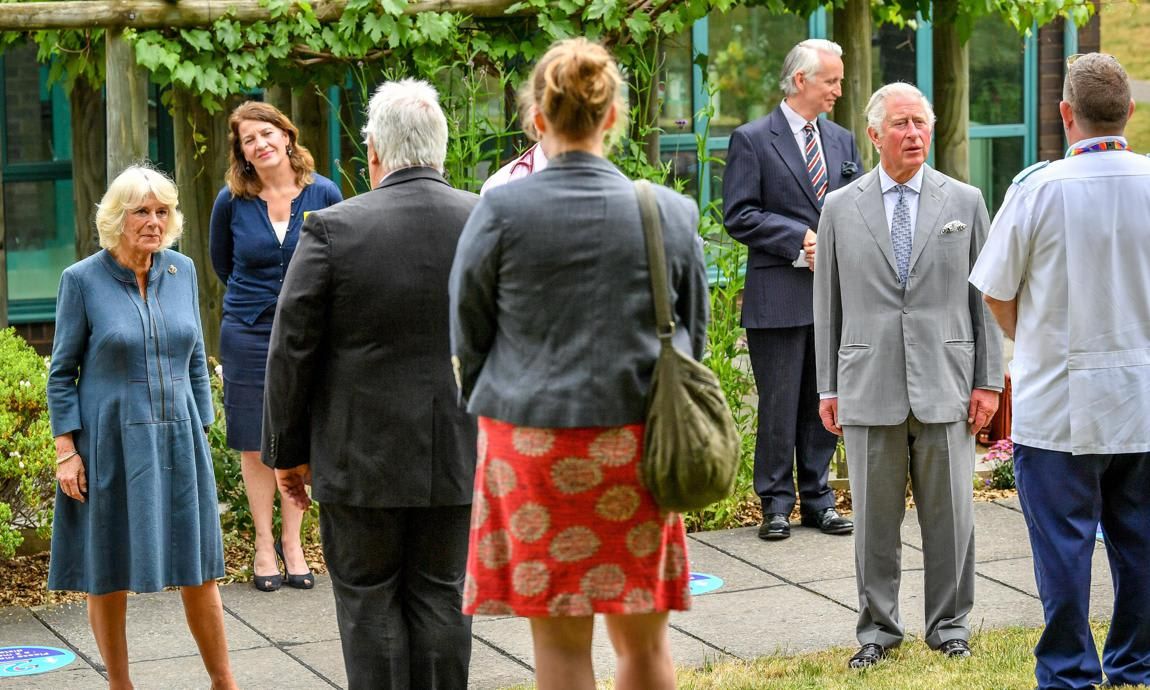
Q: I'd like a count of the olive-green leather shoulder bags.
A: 1